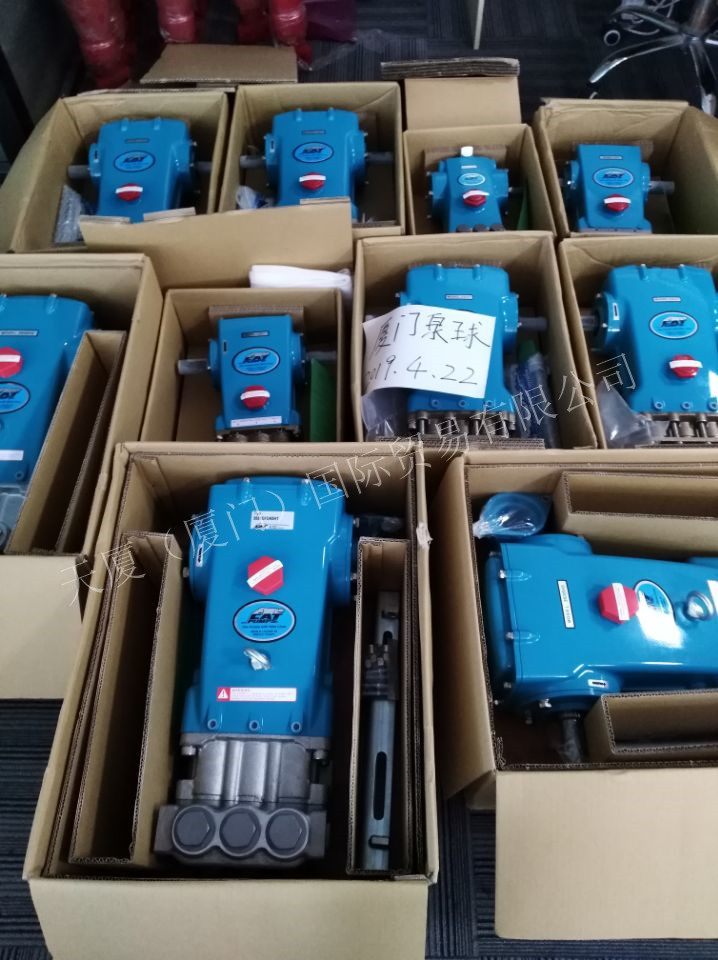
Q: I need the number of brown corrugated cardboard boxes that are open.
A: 10